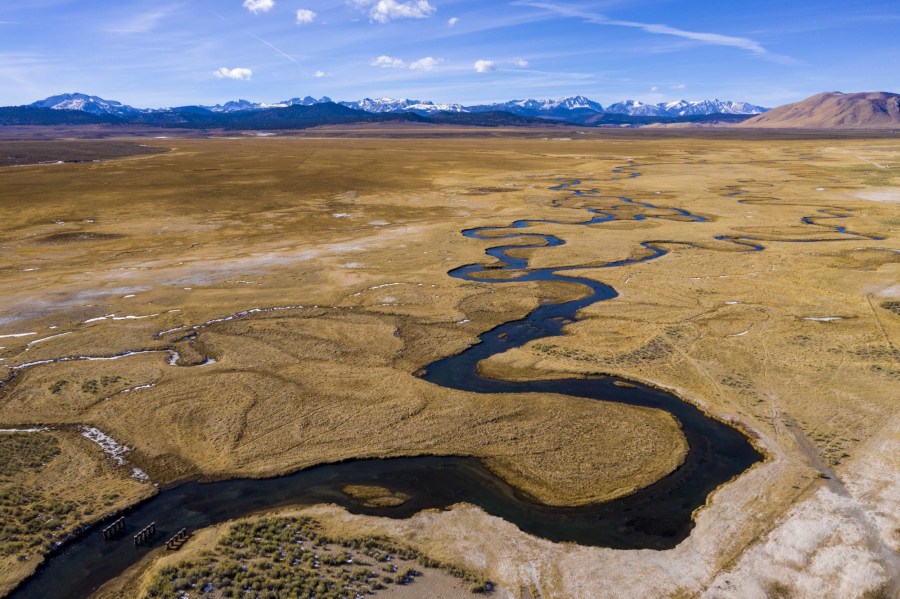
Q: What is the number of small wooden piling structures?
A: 3